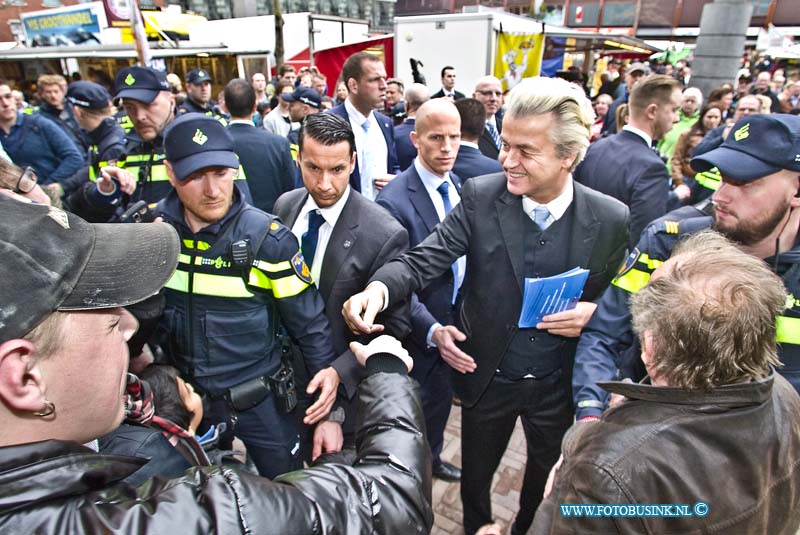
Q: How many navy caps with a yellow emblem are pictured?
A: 4